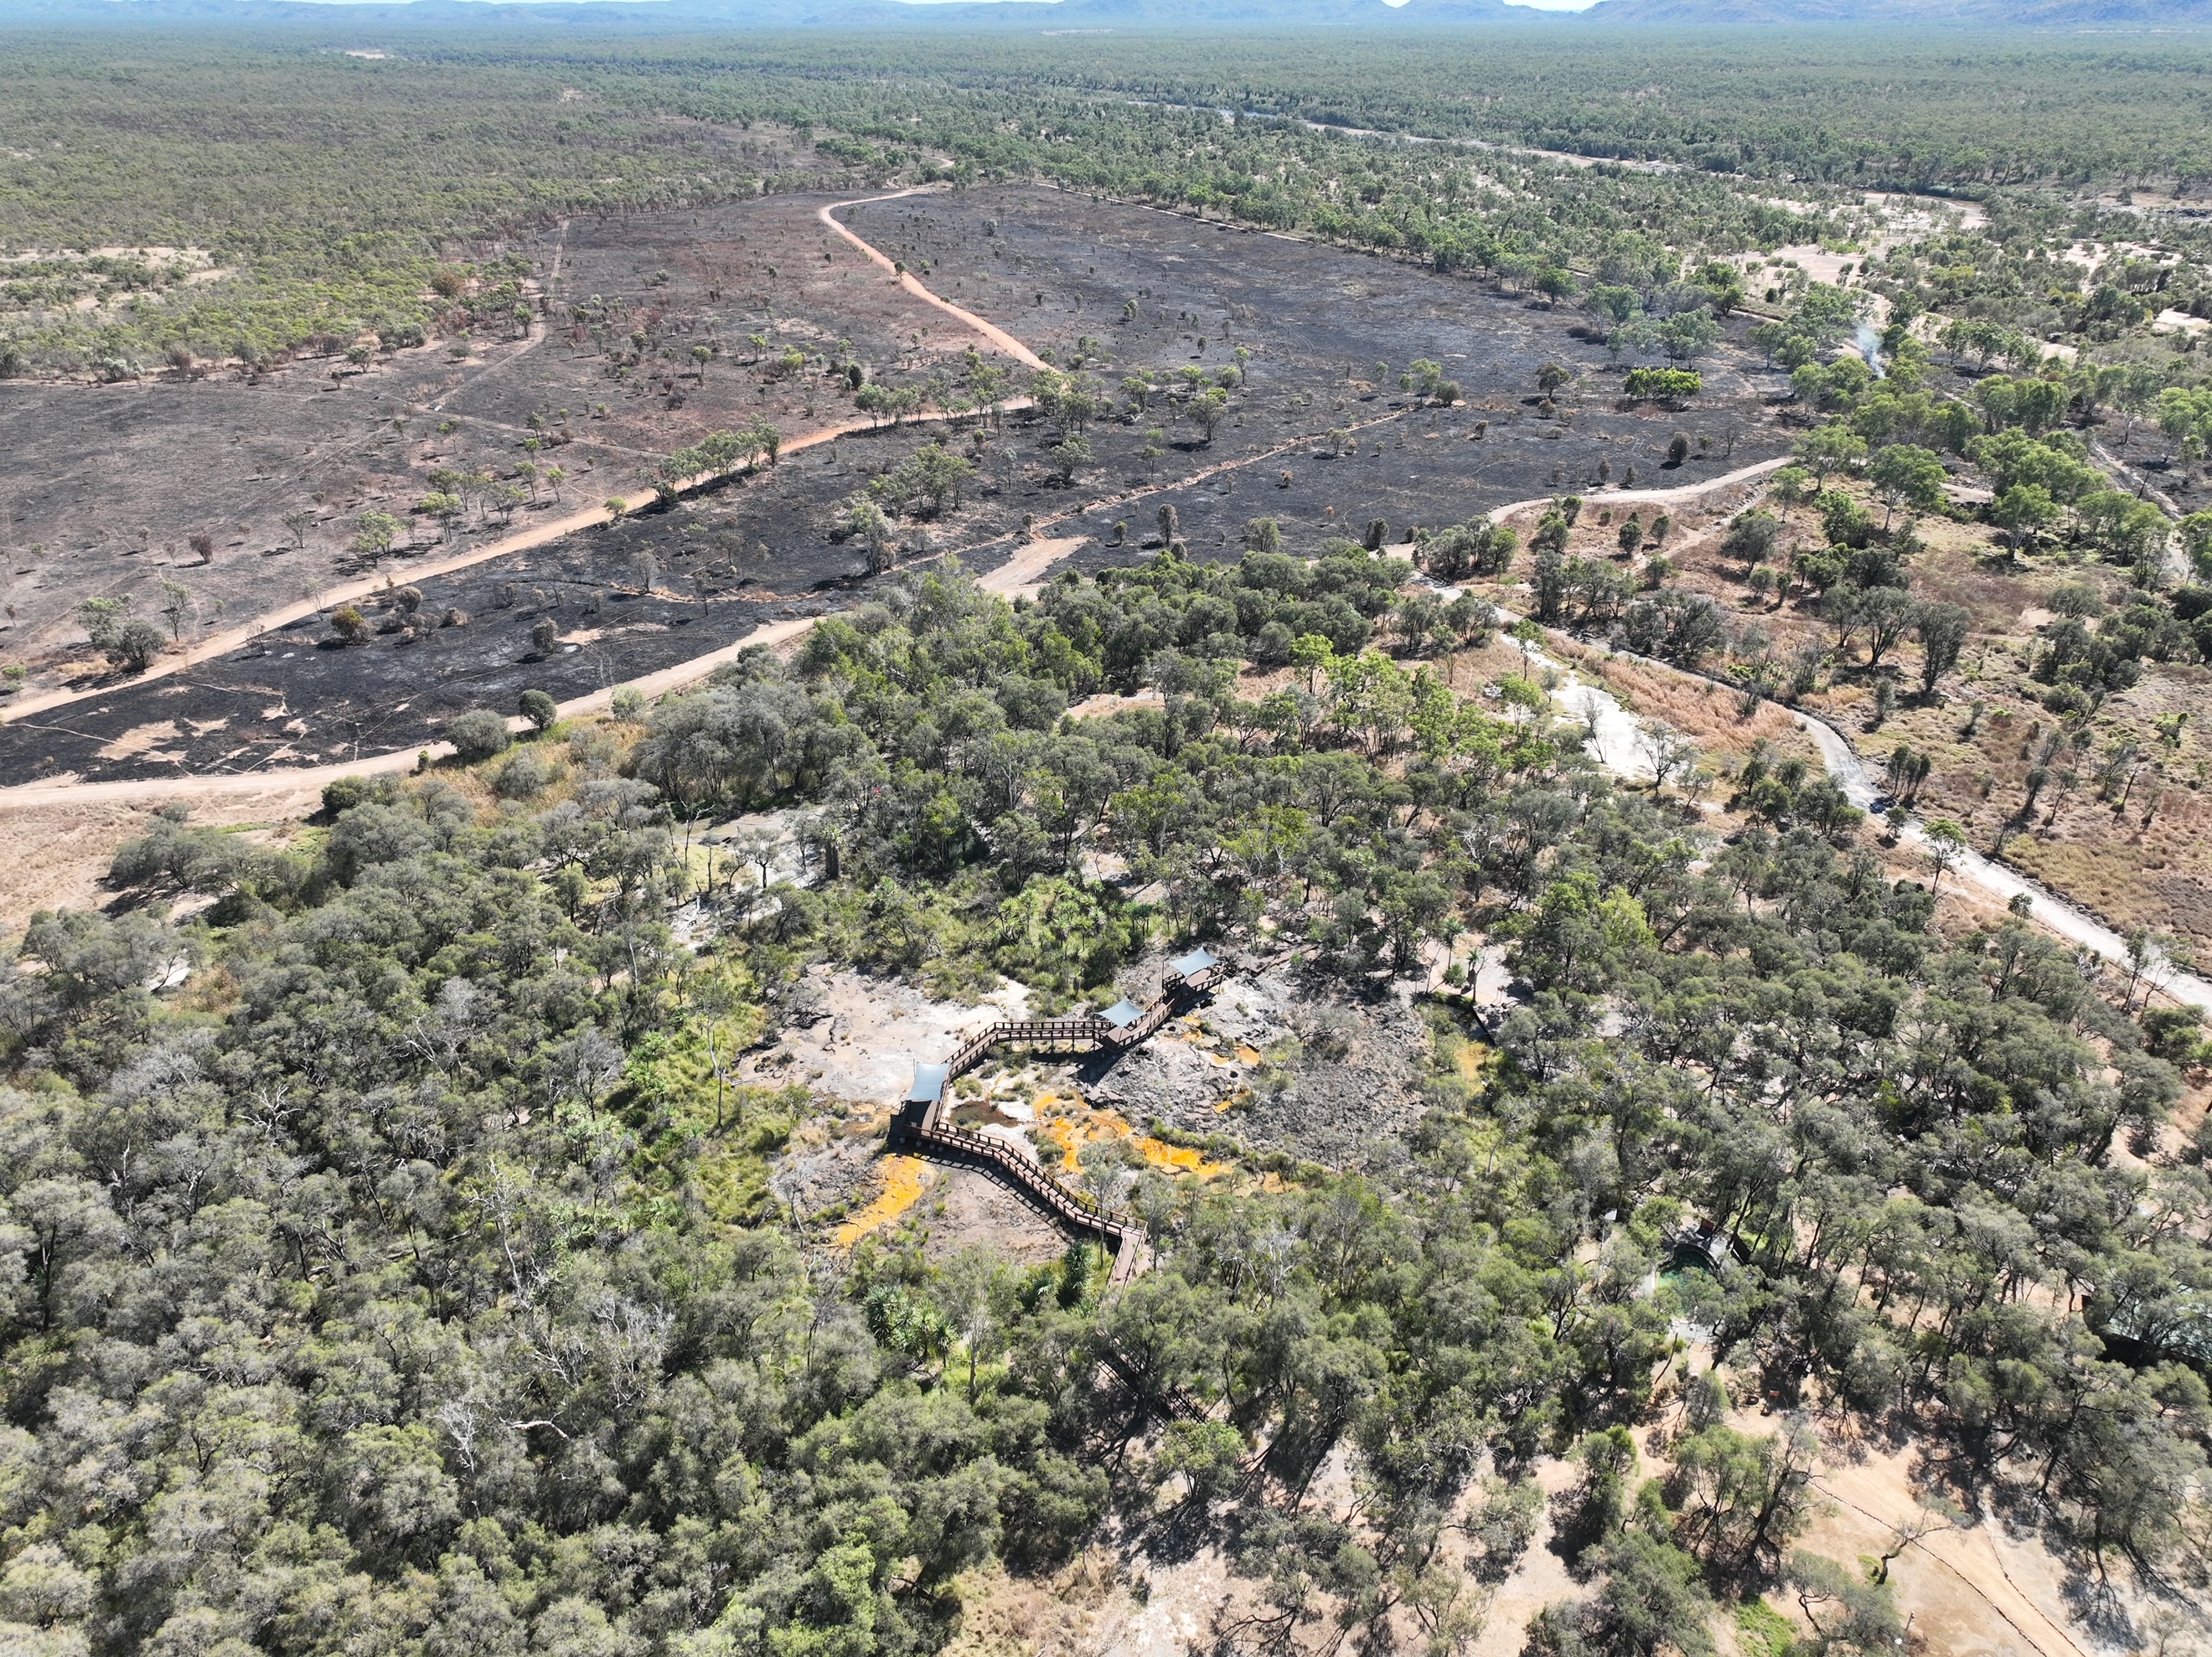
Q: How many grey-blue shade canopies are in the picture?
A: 3